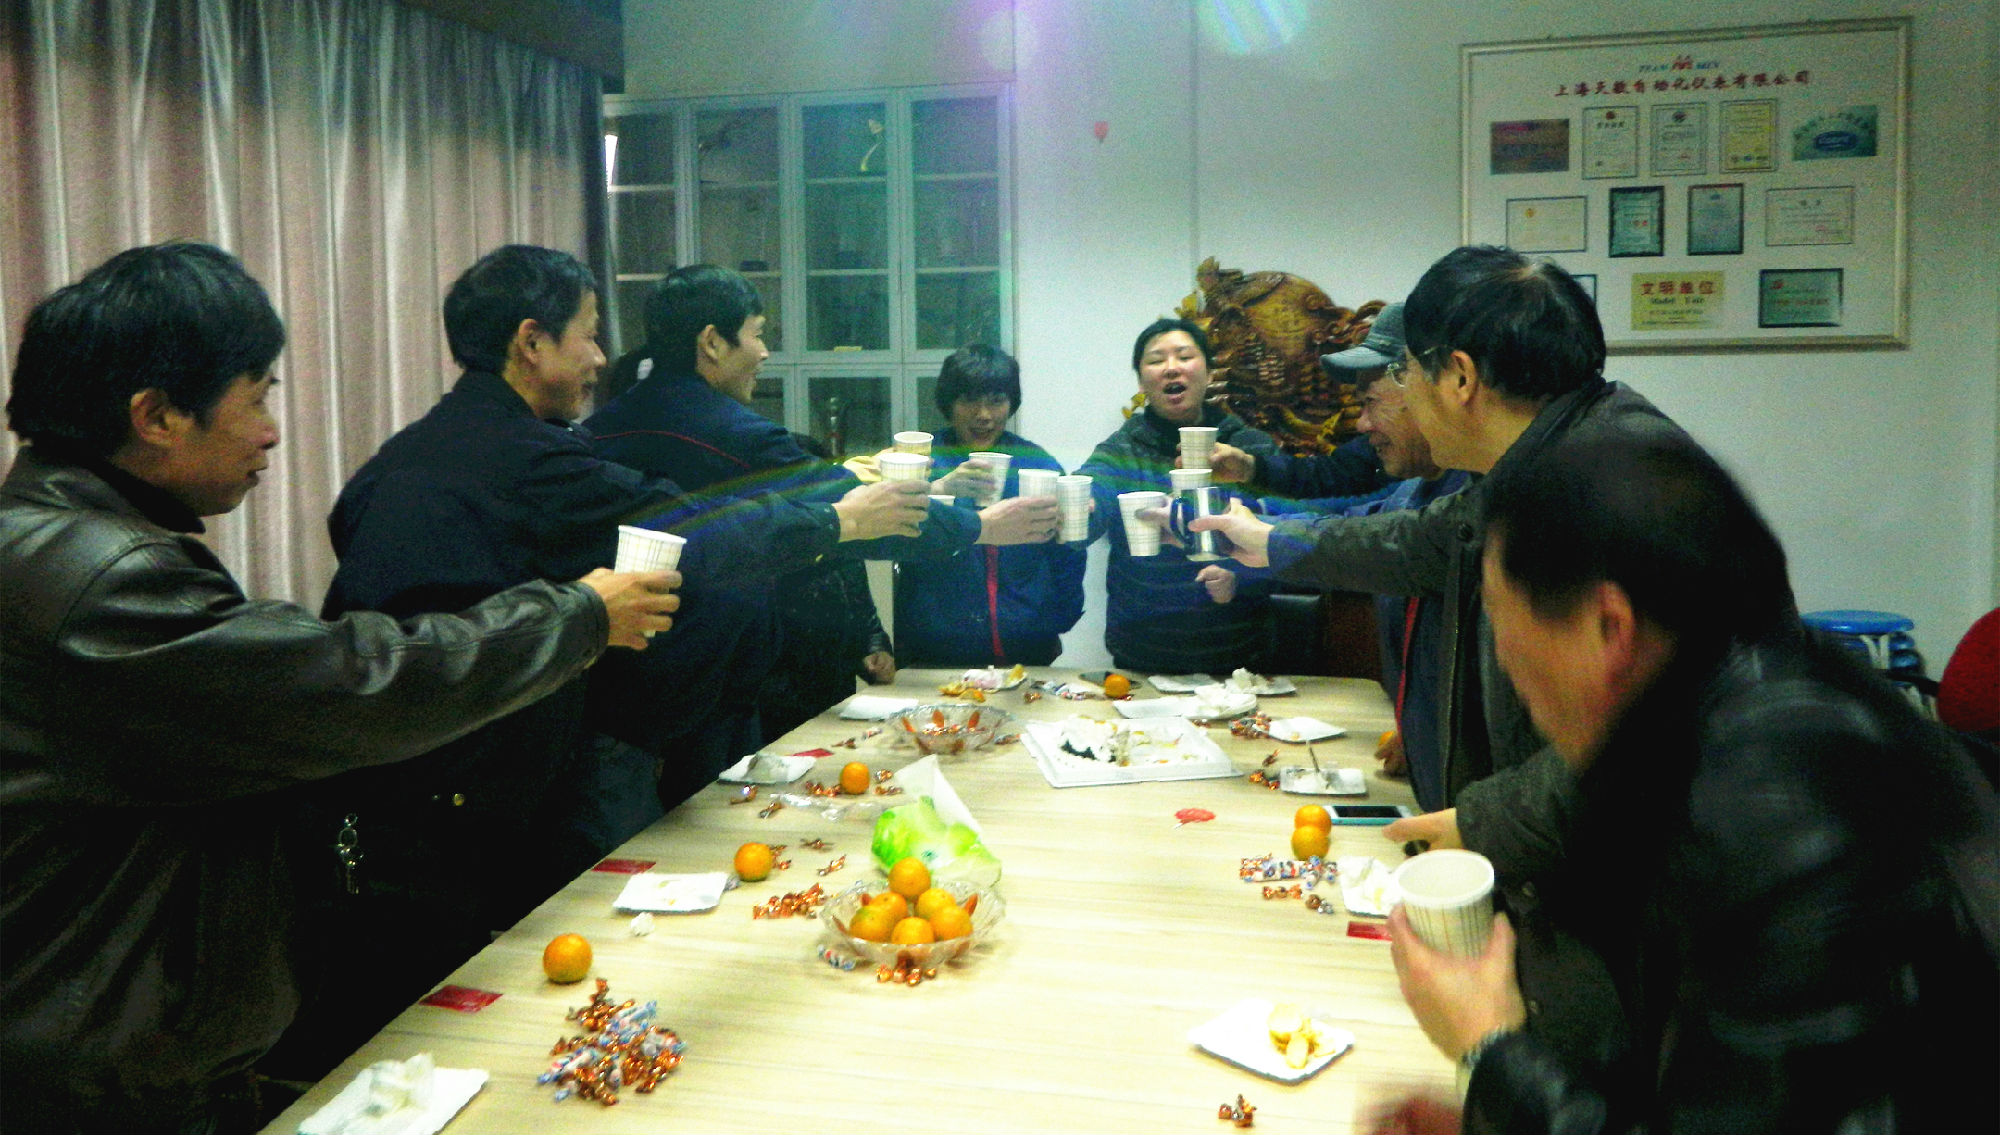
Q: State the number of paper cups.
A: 11